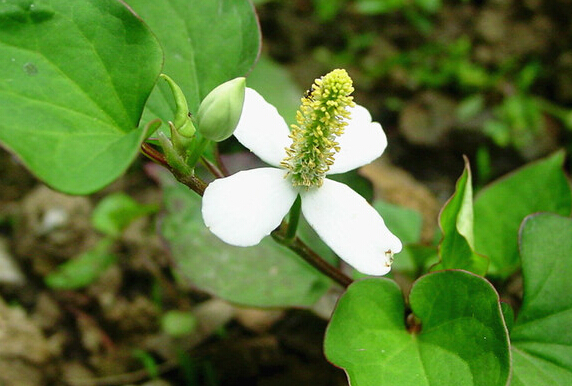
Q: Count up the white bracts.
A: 4